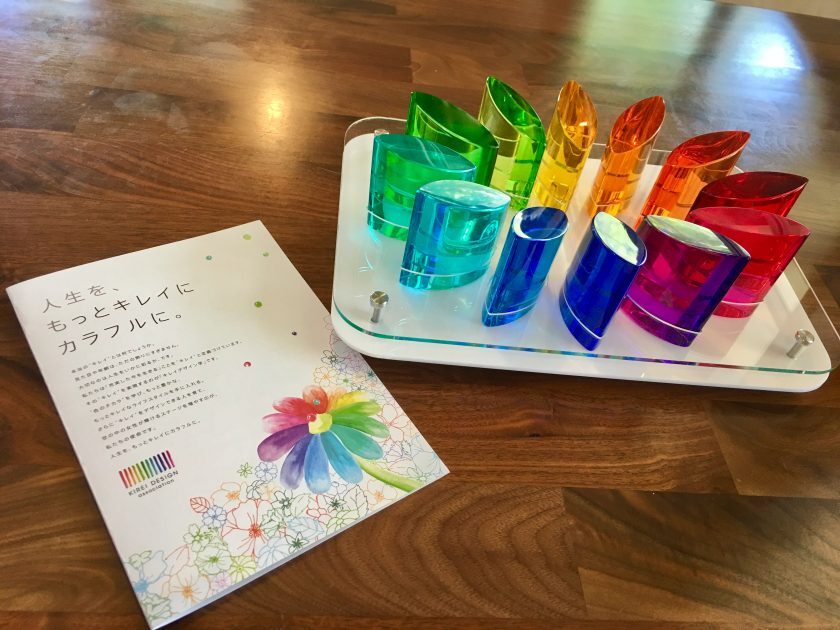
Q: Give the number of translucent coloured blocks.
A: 12